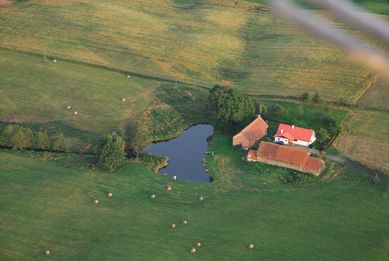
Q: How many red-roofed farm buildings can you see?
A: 3